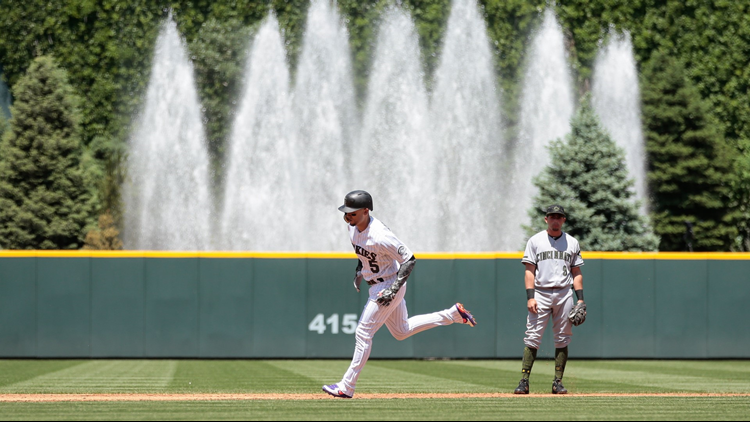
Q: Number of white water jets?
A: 7